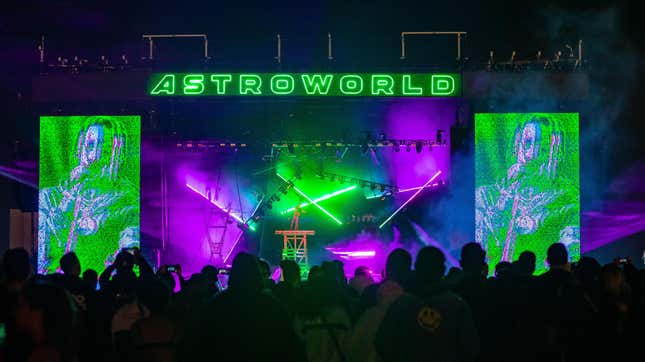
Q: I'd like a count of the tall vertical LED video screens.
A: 2